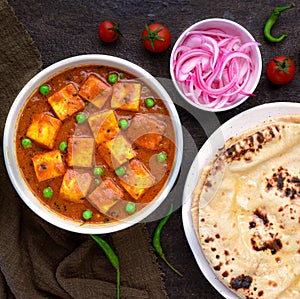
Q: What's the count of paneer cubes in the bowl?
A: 12